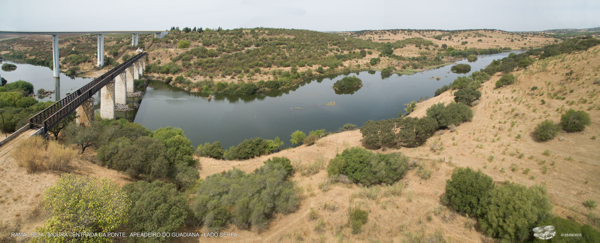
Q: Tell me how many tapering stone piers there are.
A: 7